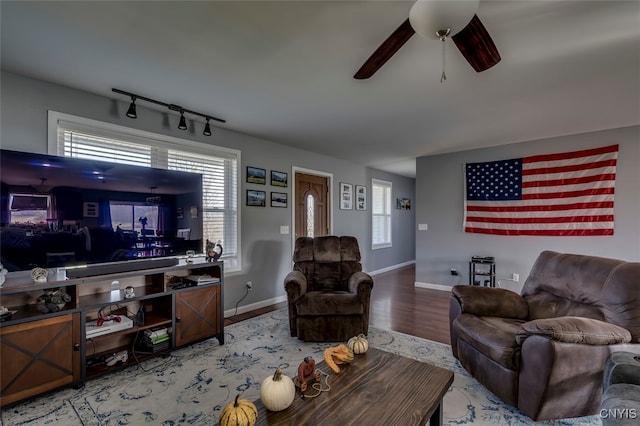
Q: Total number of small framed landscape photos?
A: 4